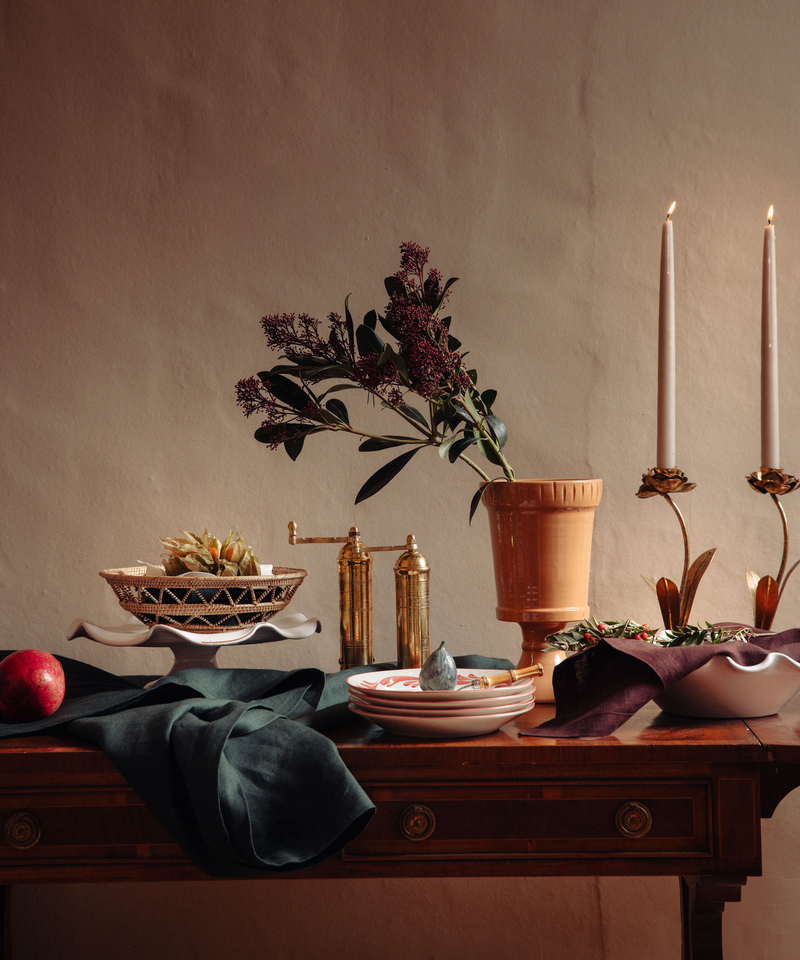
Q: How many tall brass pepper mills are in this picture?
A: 2